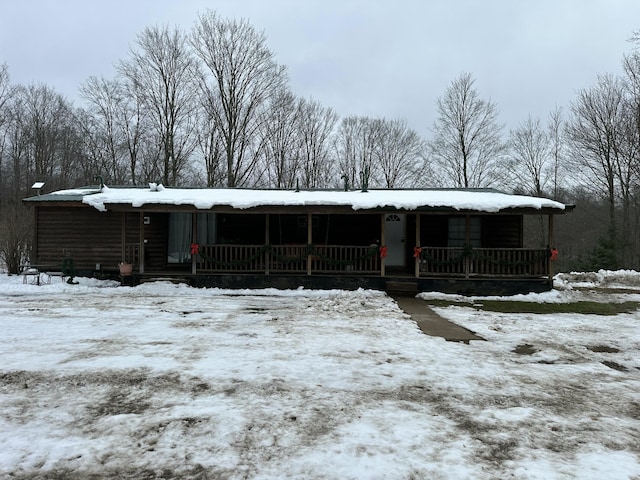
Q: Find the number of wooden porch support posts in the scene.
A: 9